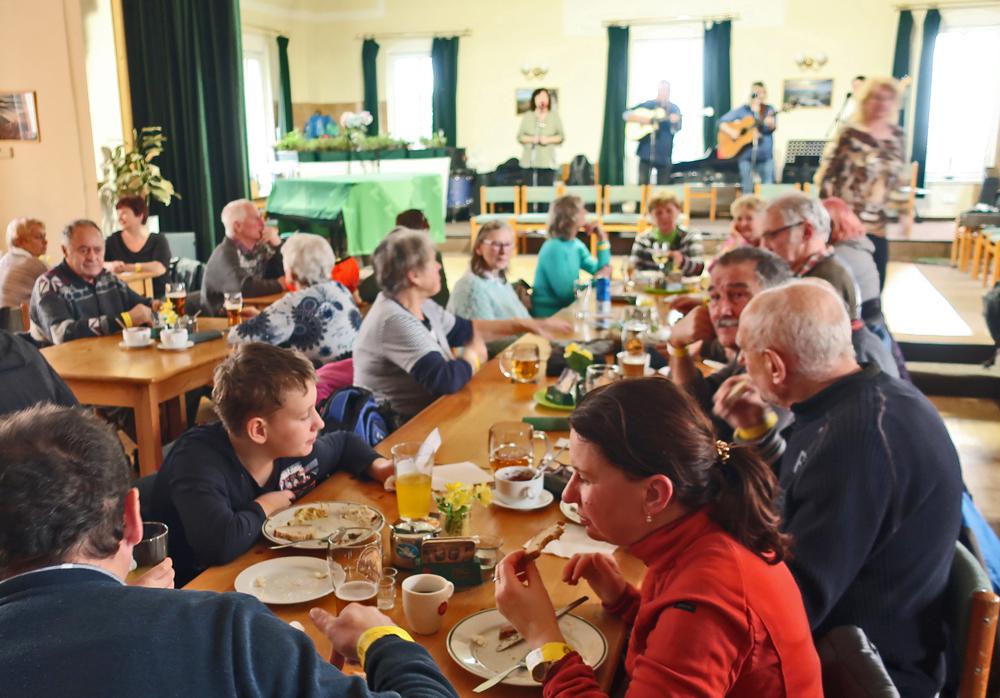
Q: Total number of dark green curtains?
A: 8